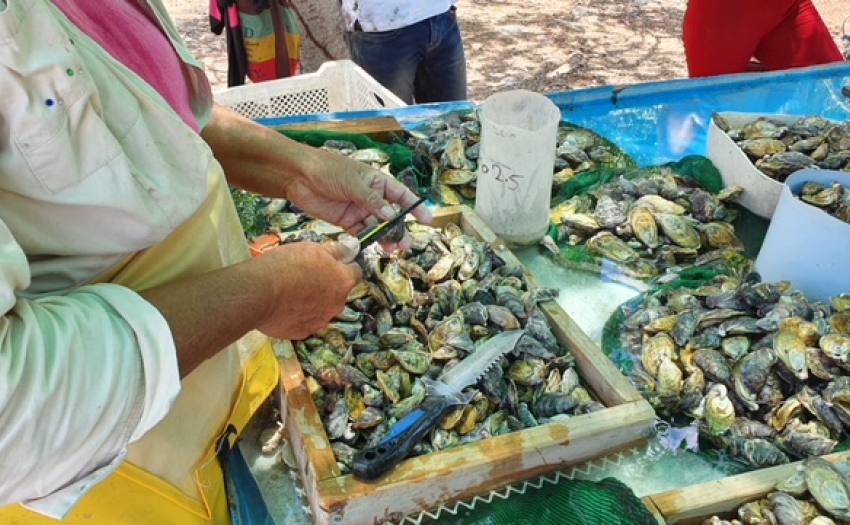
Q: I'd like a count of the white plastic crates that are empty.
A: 1